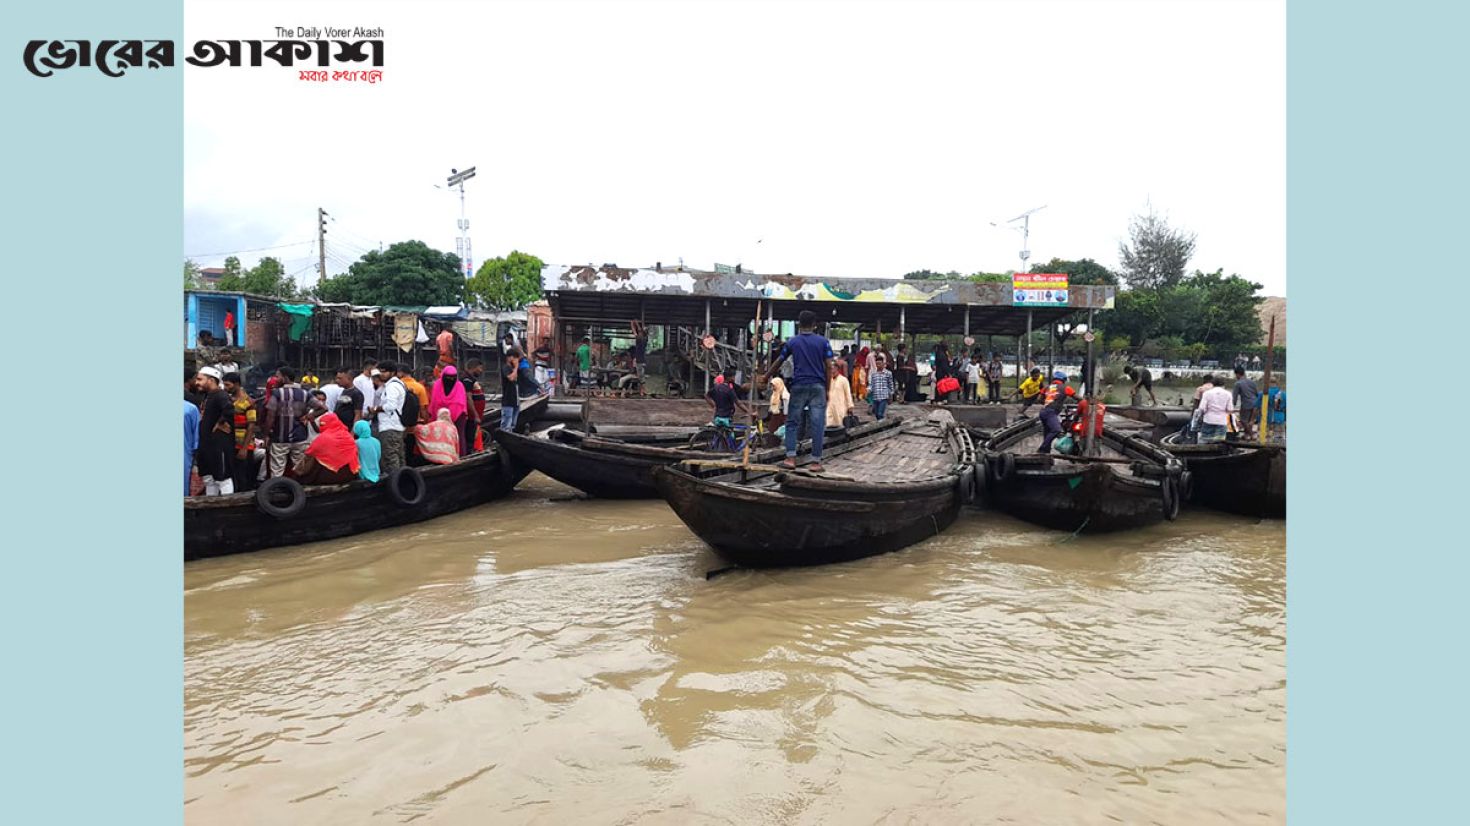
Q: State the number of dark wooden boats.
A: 5